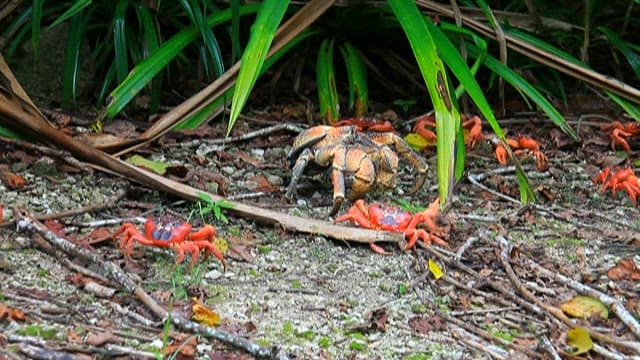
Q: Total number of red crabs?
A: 7